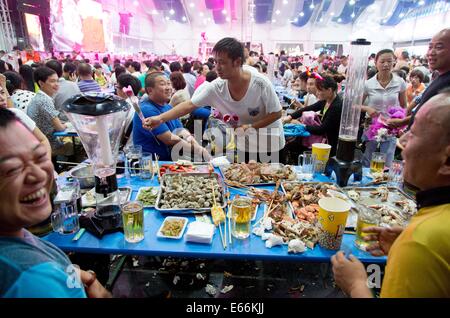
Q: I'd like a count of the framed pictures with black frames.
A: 0